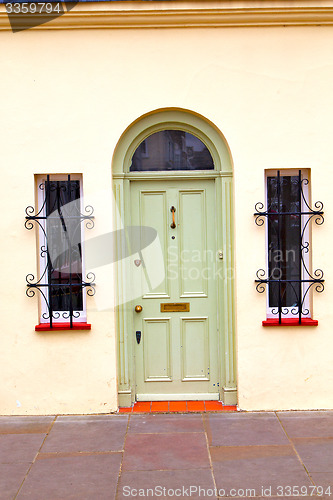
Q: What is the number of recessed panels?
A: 4